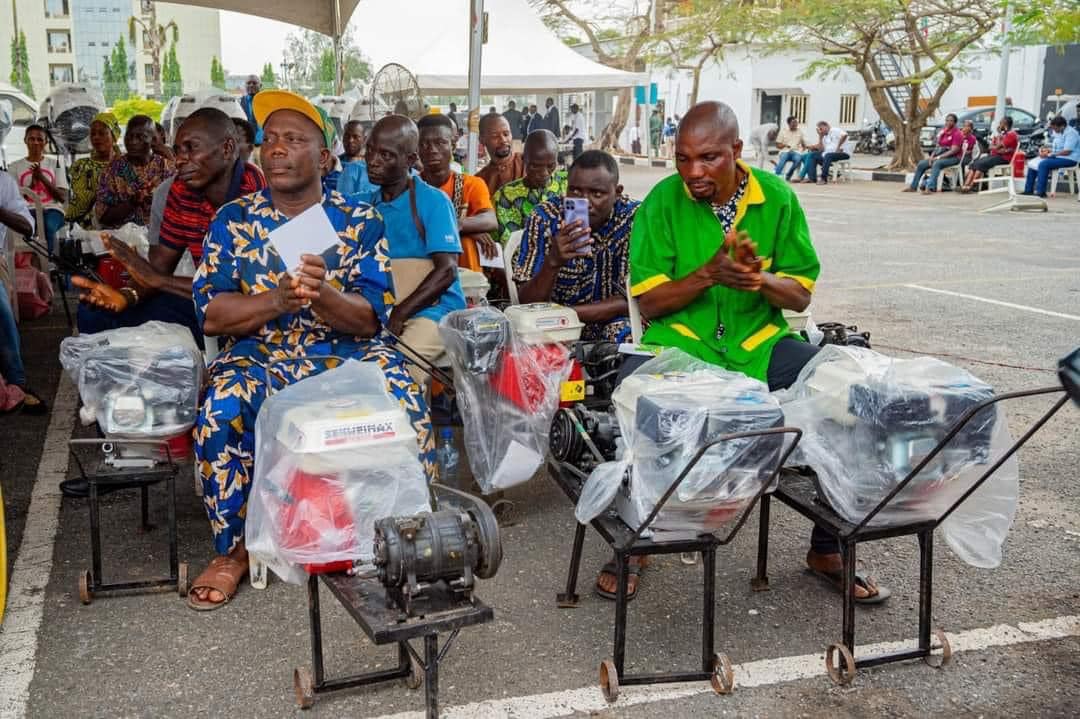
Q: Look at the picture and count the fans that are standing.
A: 1